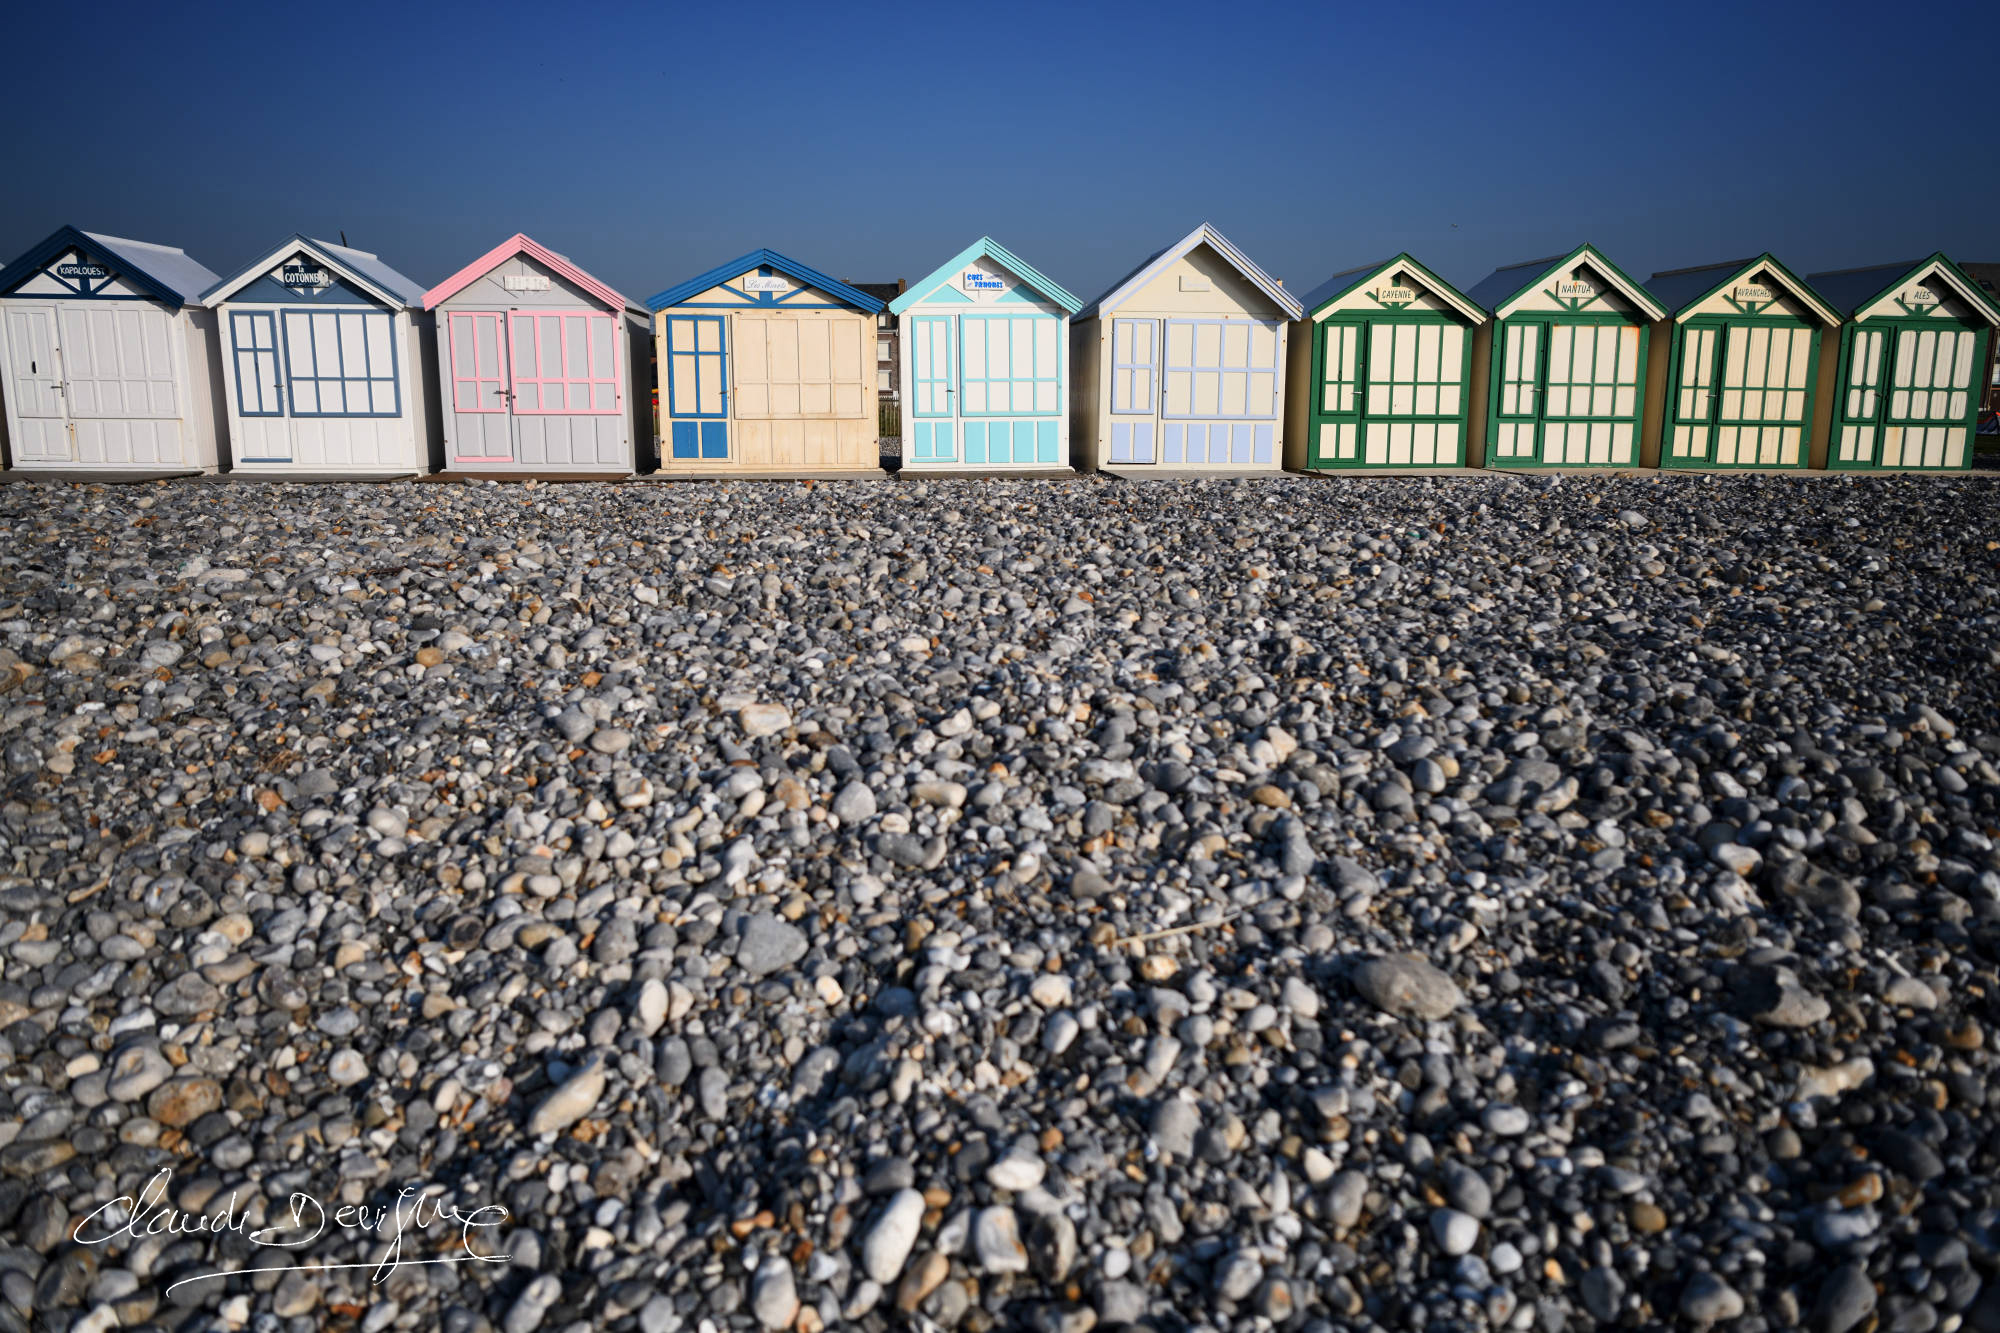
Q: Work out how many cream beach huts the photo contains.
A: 2